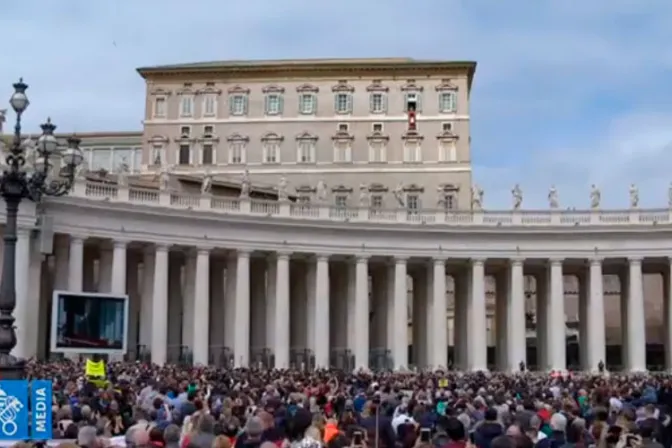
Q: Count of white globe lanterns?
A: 4